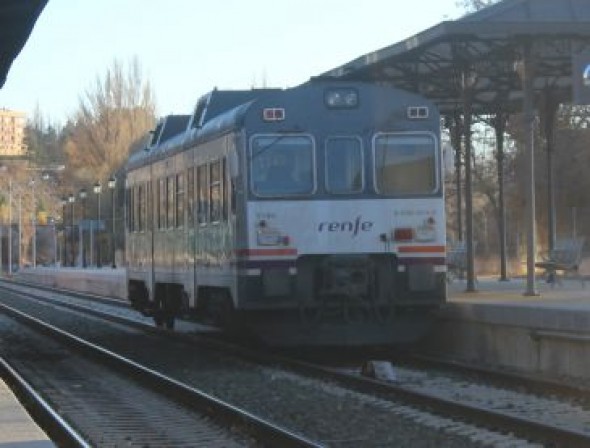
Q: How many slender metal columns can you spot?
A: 5